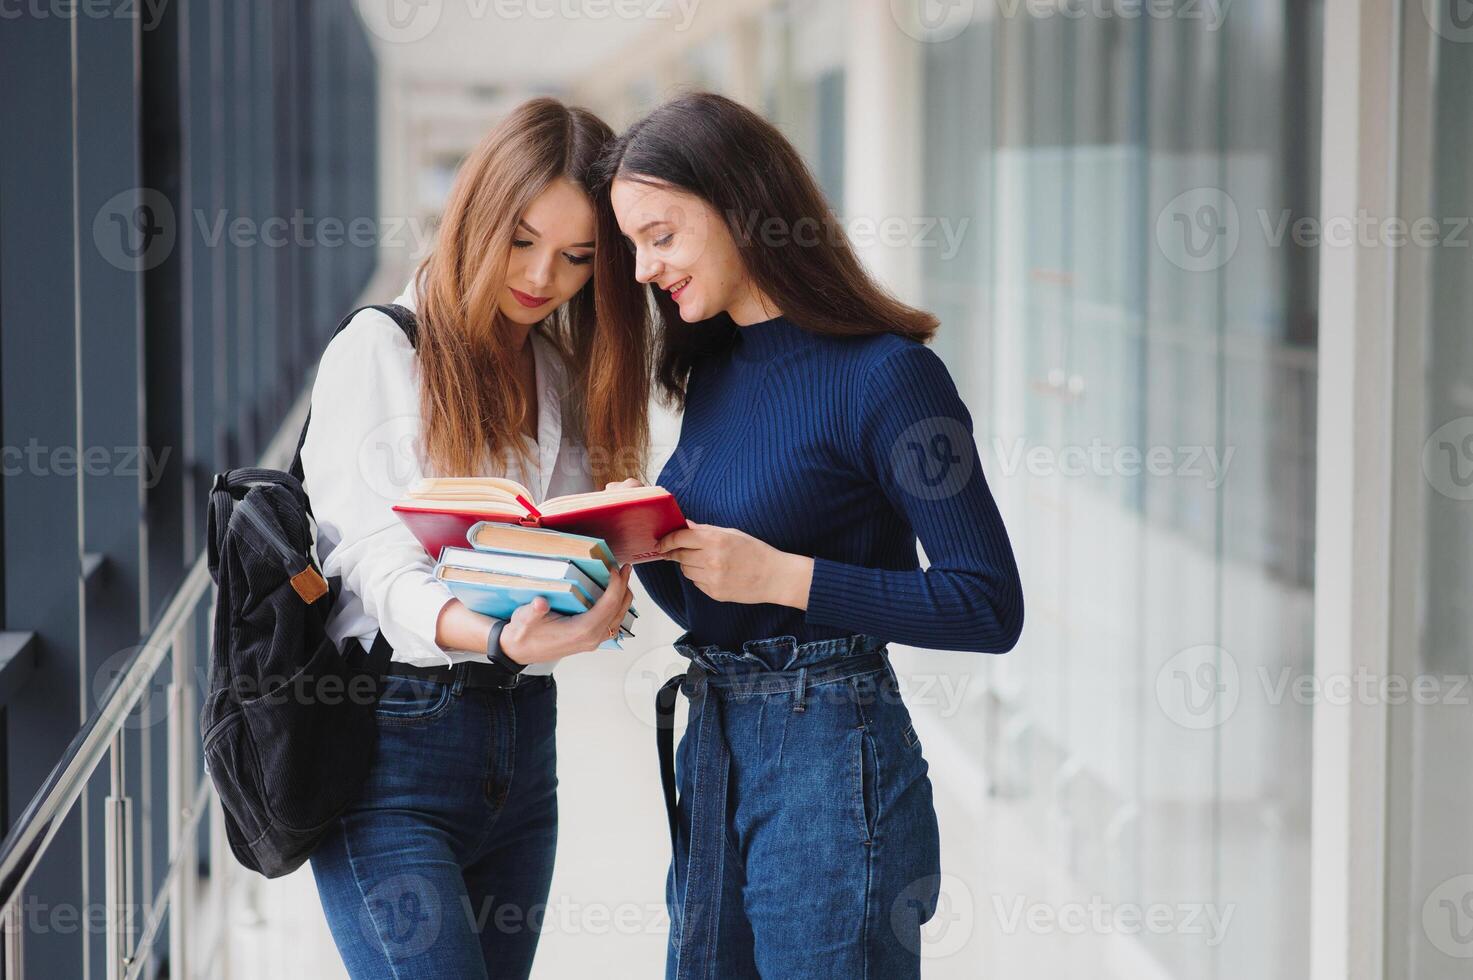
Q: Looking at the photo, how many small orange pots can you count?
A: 0